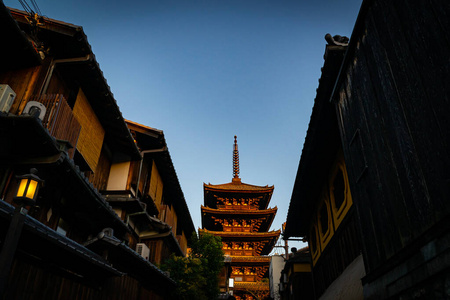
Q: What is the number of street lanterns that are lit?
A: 1